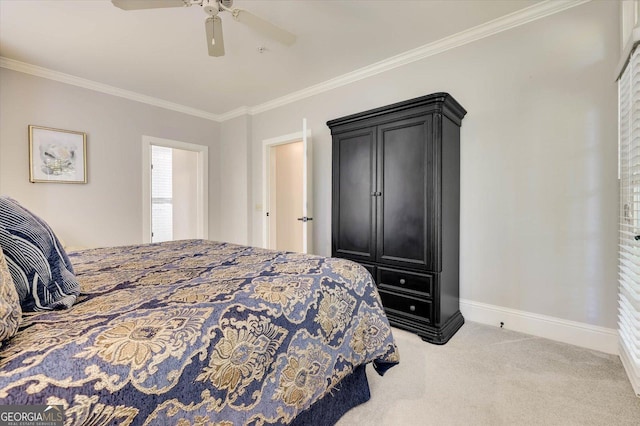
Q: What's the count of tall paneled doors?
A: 2